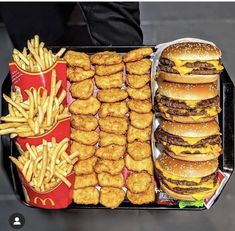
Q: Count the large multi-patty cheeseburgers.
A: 4